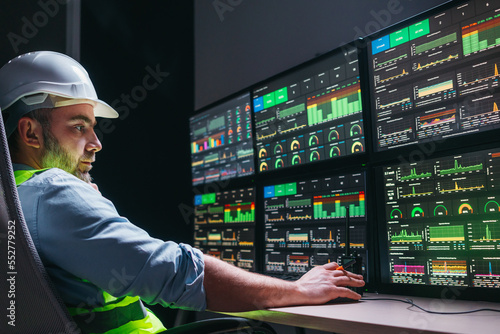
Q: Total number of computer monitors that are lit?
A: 6